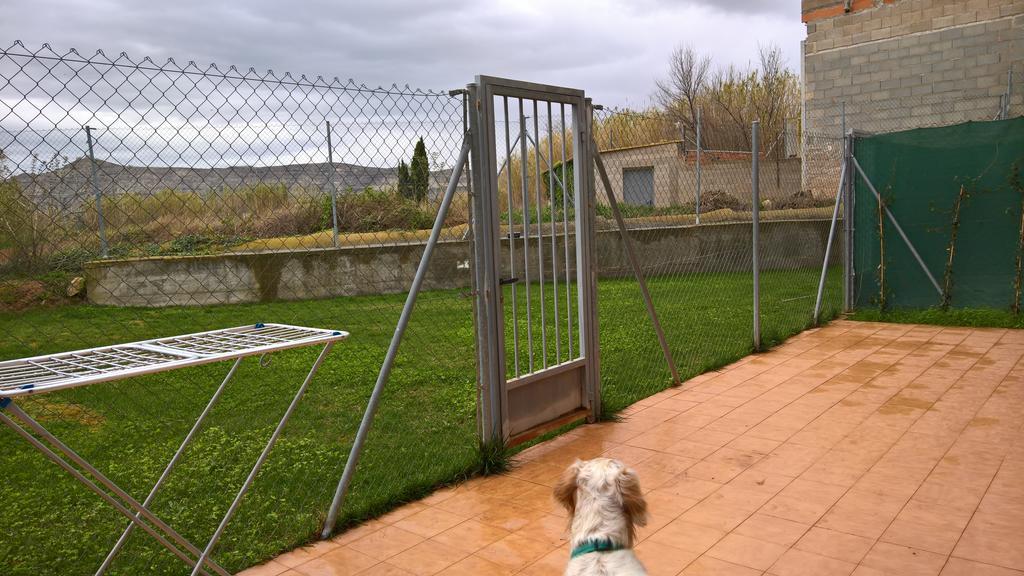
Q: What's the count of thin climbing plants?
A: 3